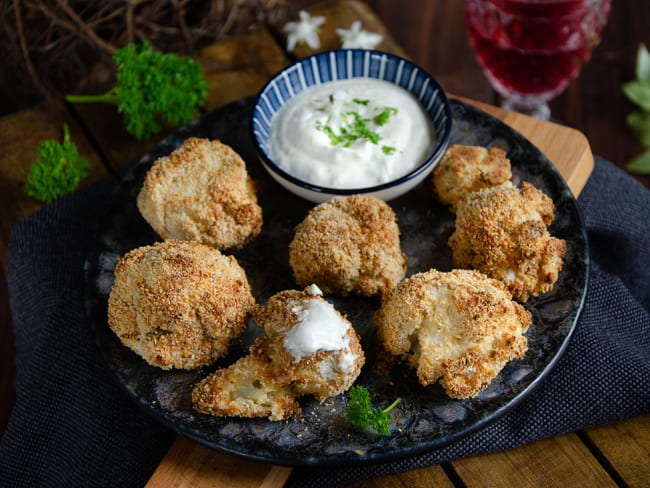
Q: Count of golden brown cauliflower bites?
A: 7